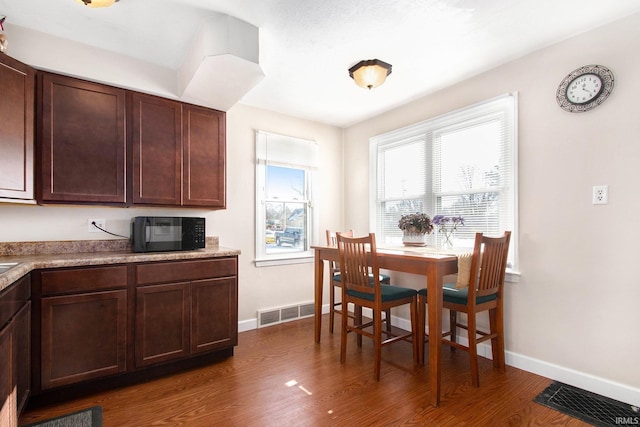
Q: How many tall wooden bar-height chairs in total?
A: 3